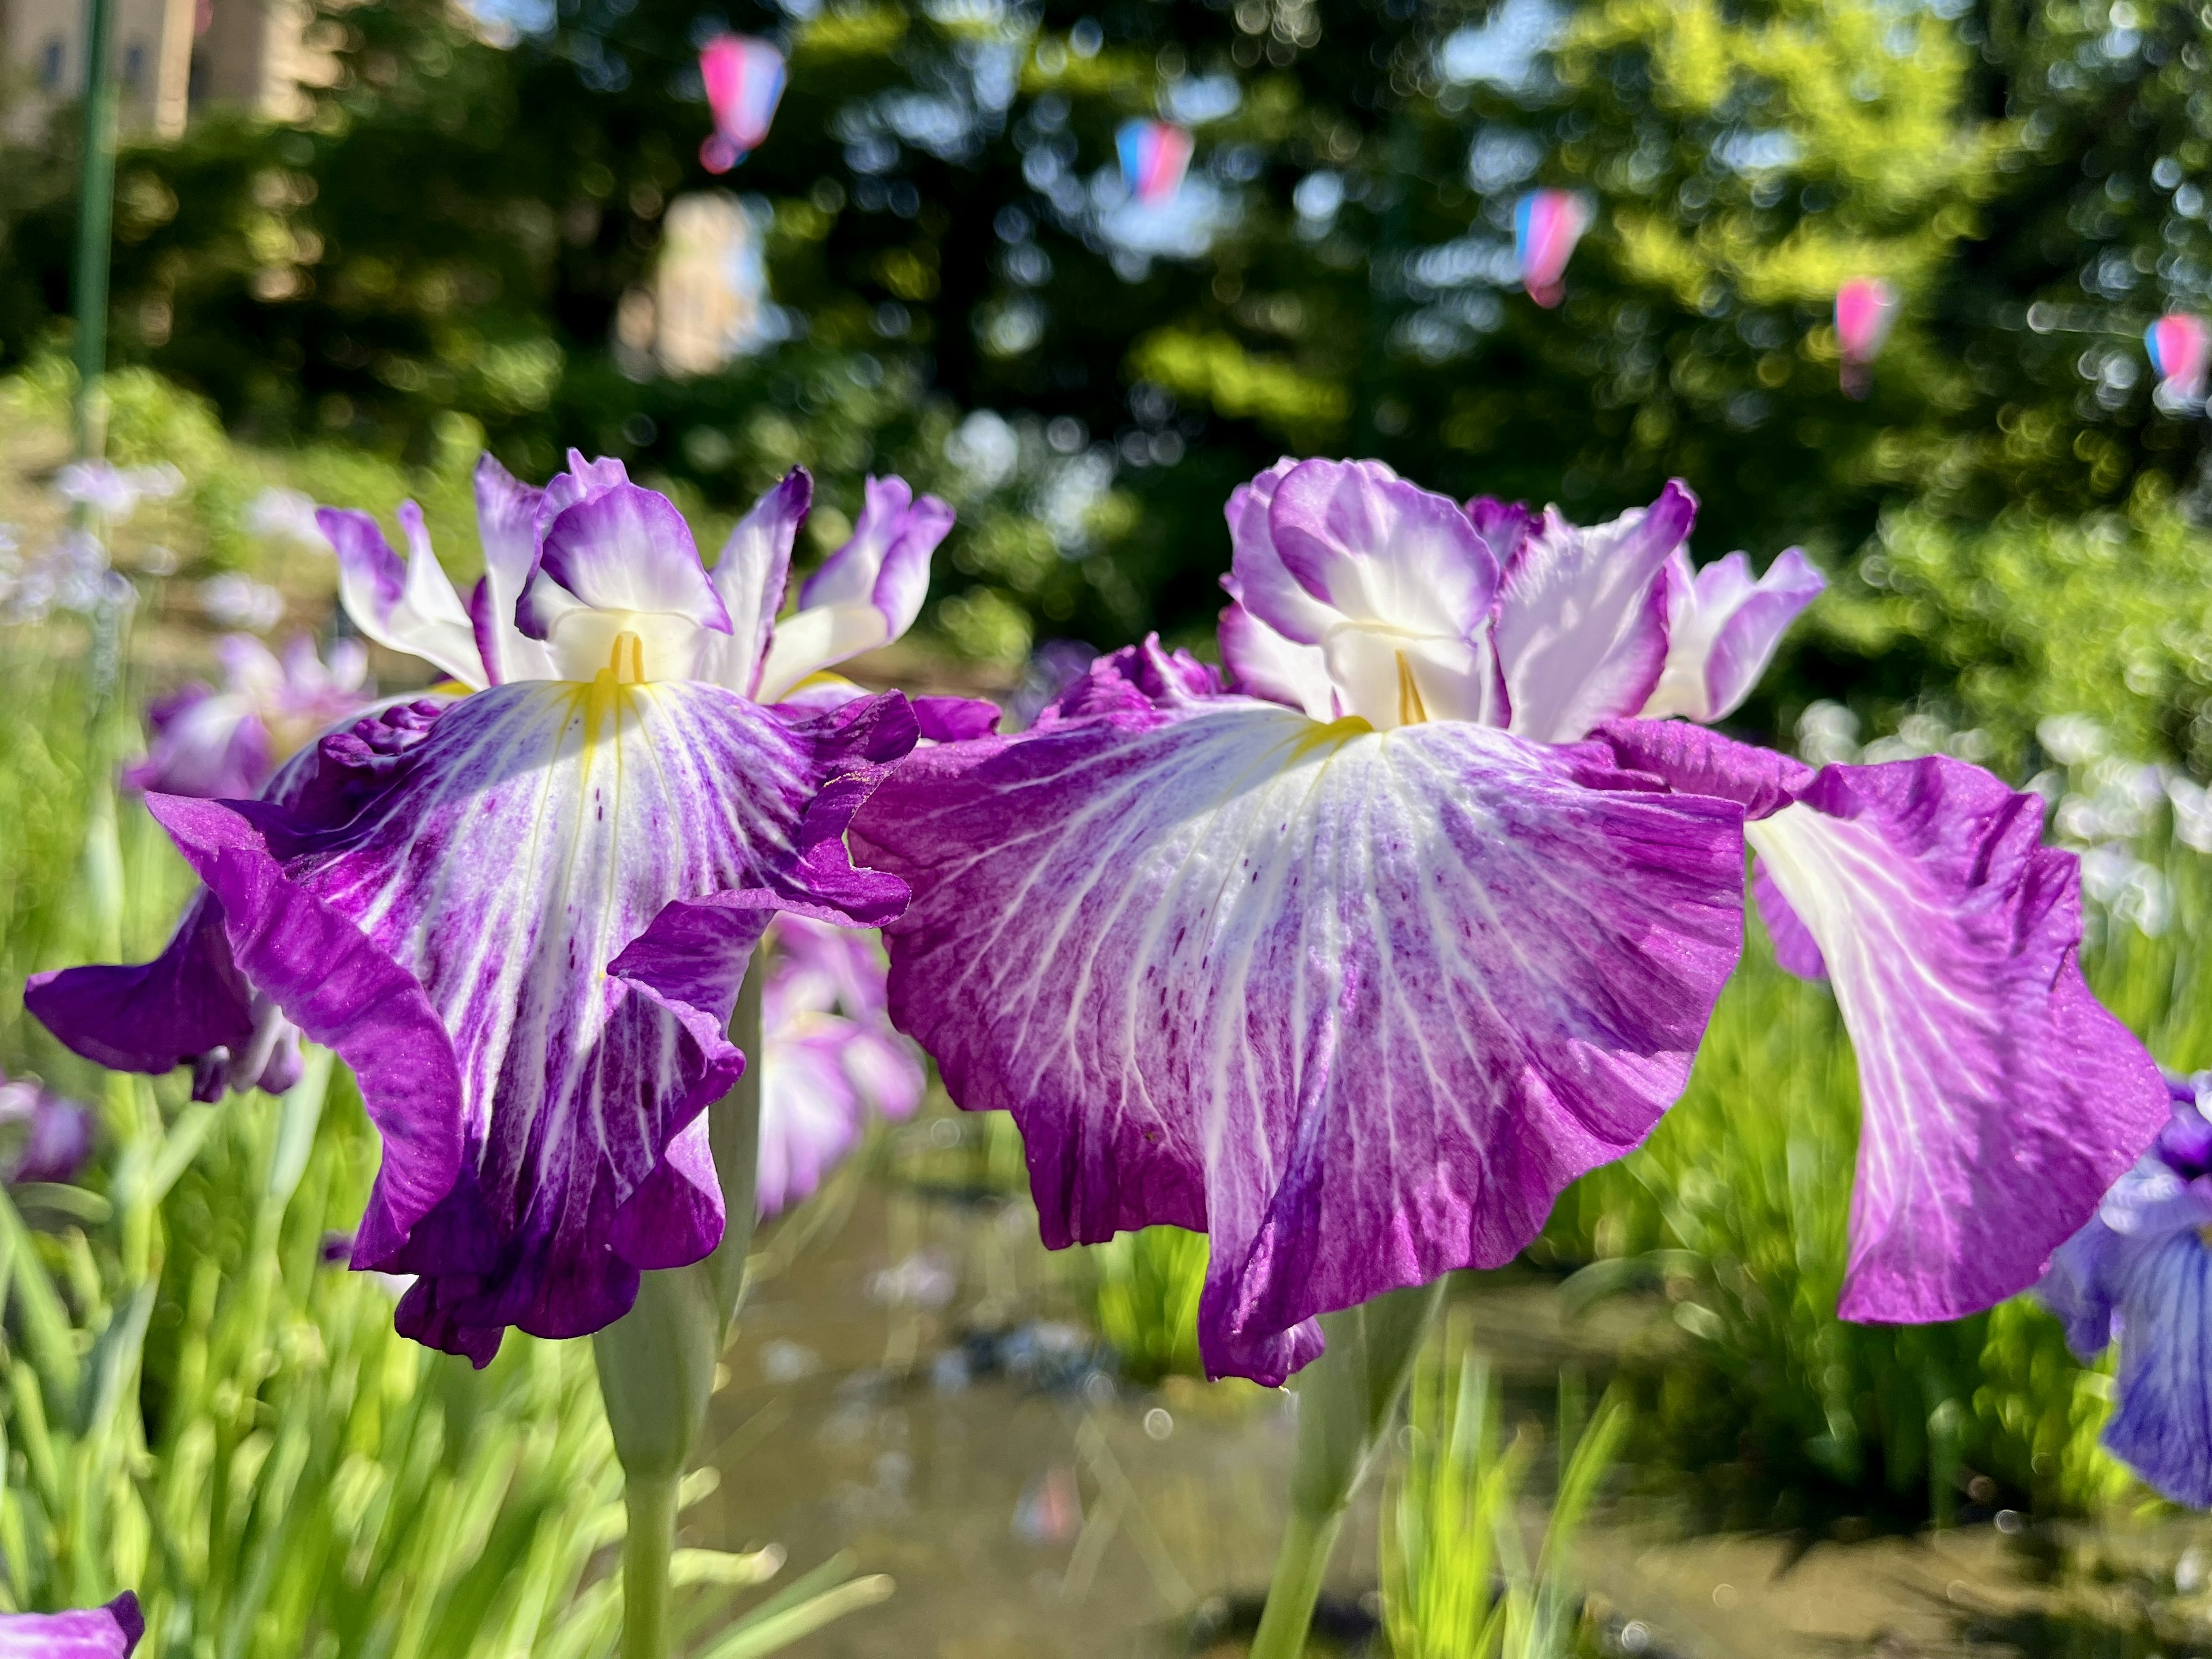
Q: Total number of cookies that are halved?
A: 0